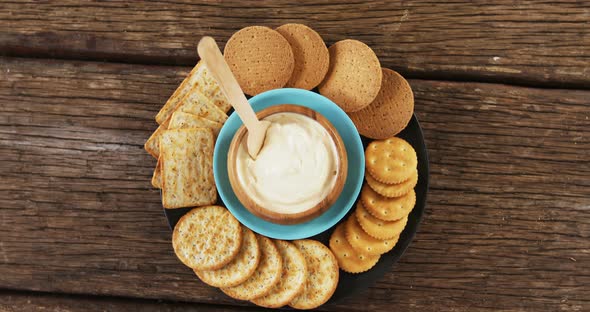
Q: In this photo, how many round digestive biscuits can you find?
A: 4